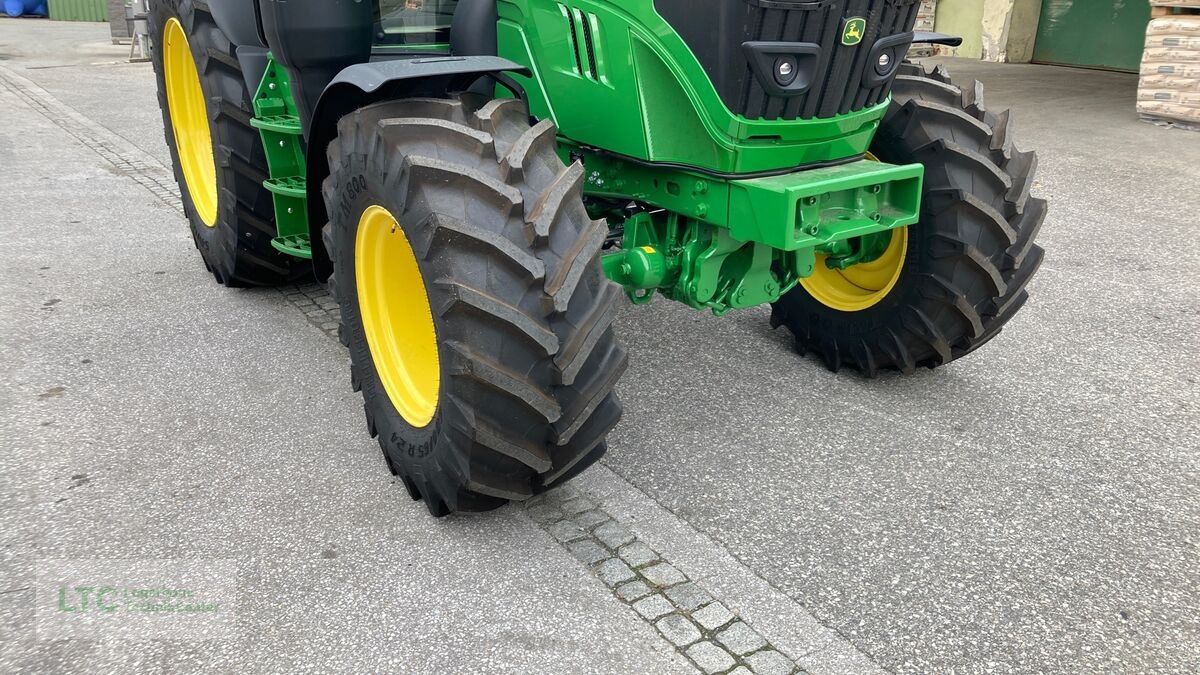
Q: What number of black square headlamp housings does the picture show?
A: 2